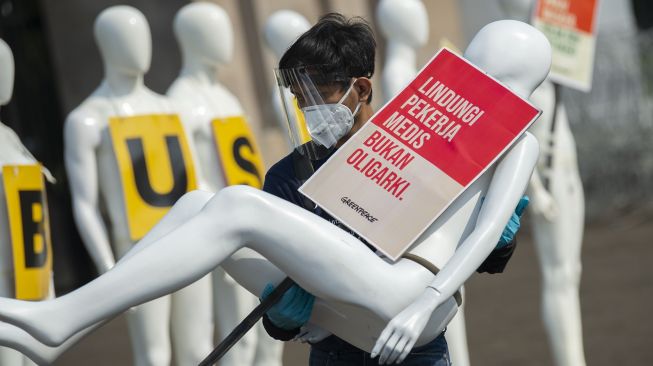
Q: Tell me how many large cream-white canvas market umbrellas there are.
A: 0